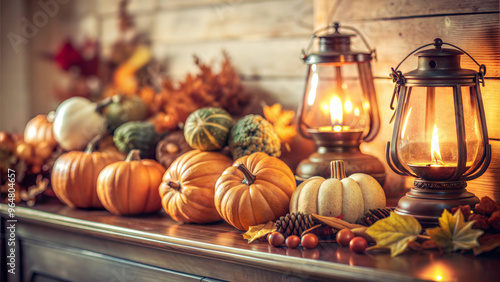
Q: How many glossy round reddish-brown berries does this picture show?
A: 5